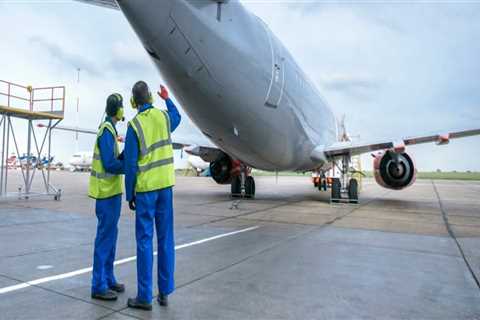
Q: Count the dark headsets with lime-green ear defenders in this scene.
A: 2